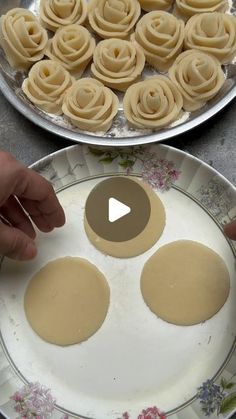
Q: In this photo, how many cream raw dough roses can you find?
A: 13